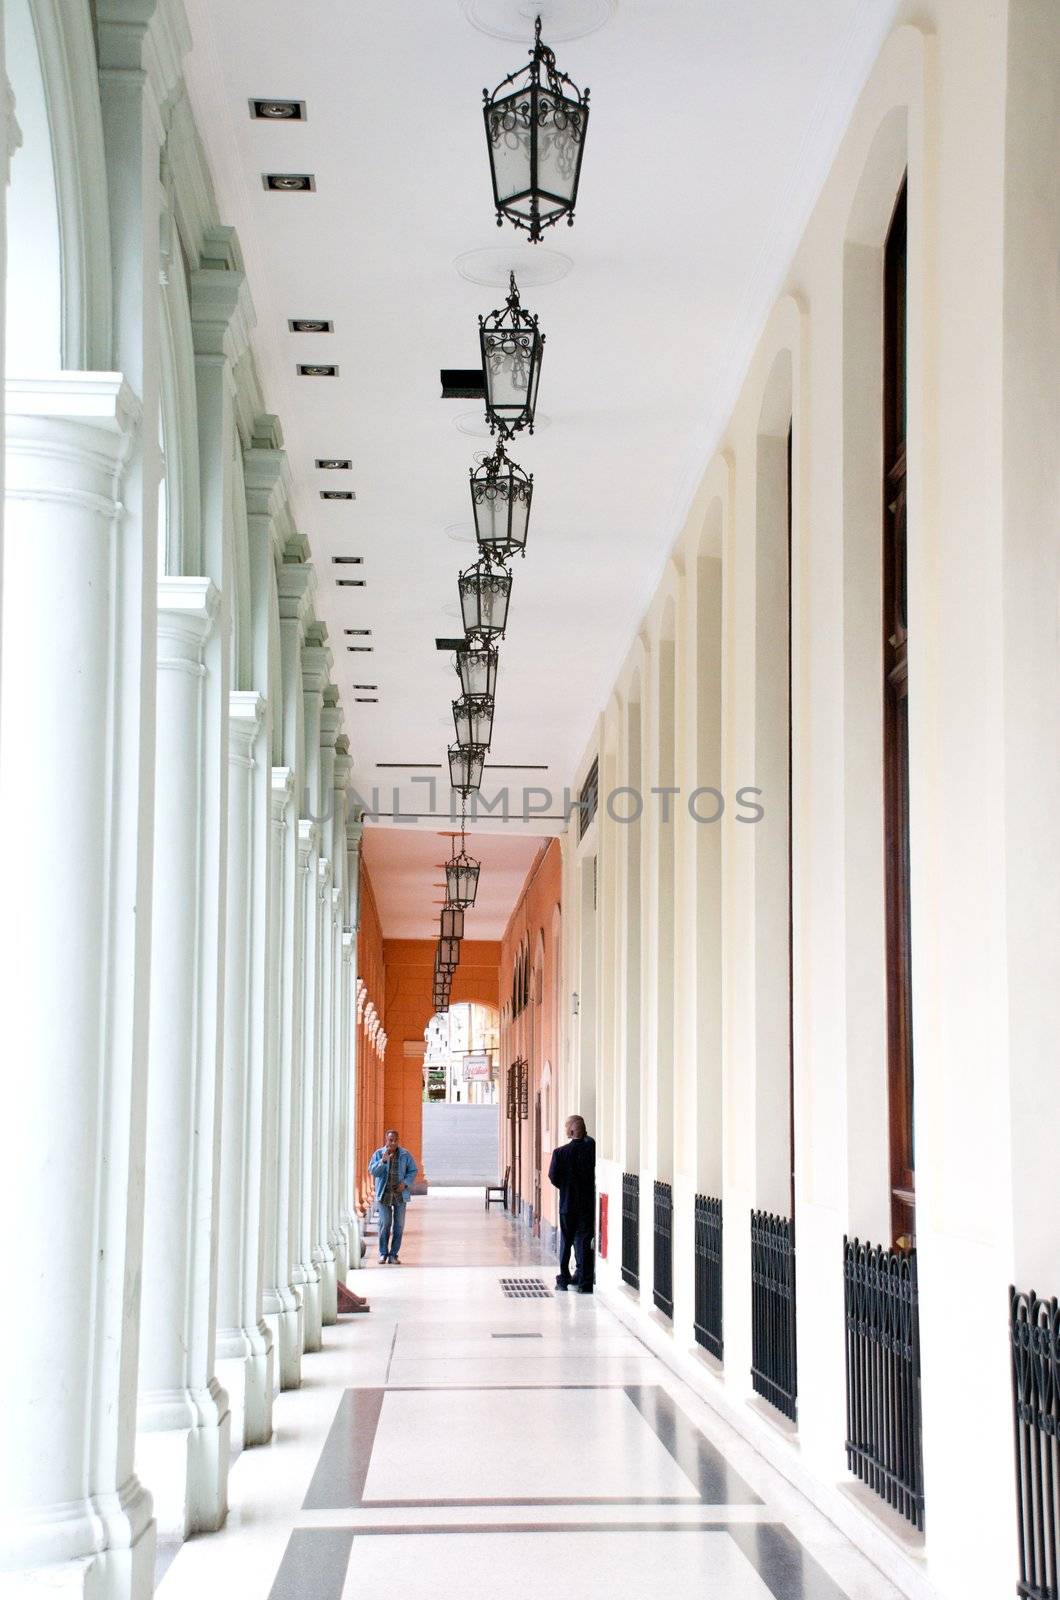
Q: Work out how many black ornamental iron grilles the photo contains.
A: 6